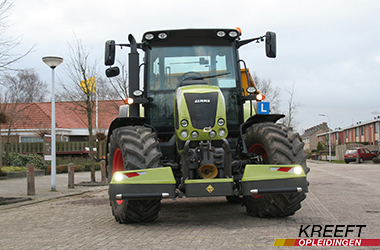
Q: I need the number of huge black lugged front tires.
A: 2